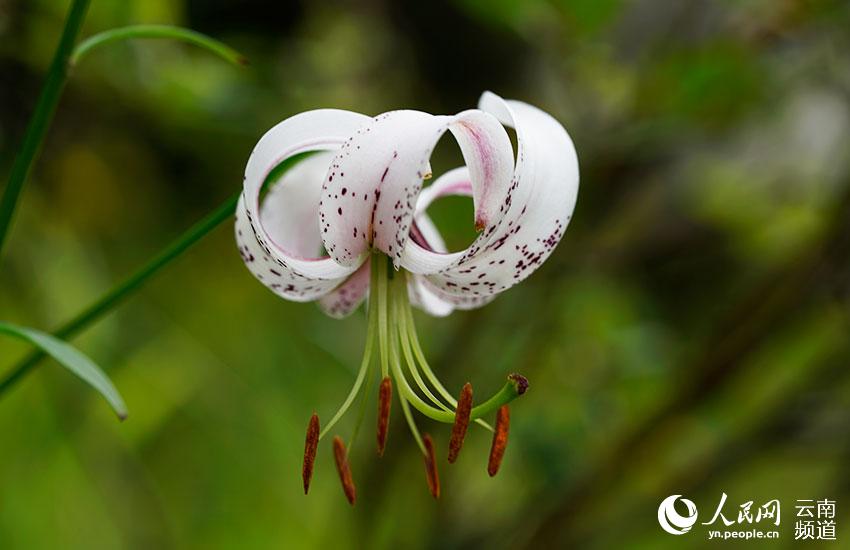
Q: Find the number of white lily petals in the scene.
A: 6